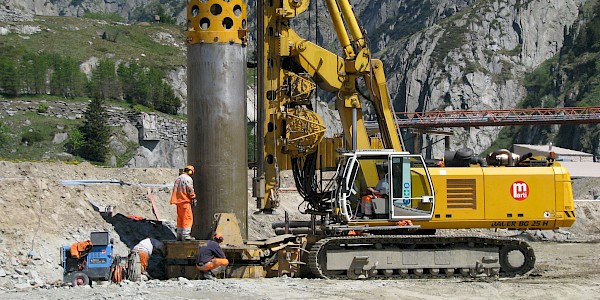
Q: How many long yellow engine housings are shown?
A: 1